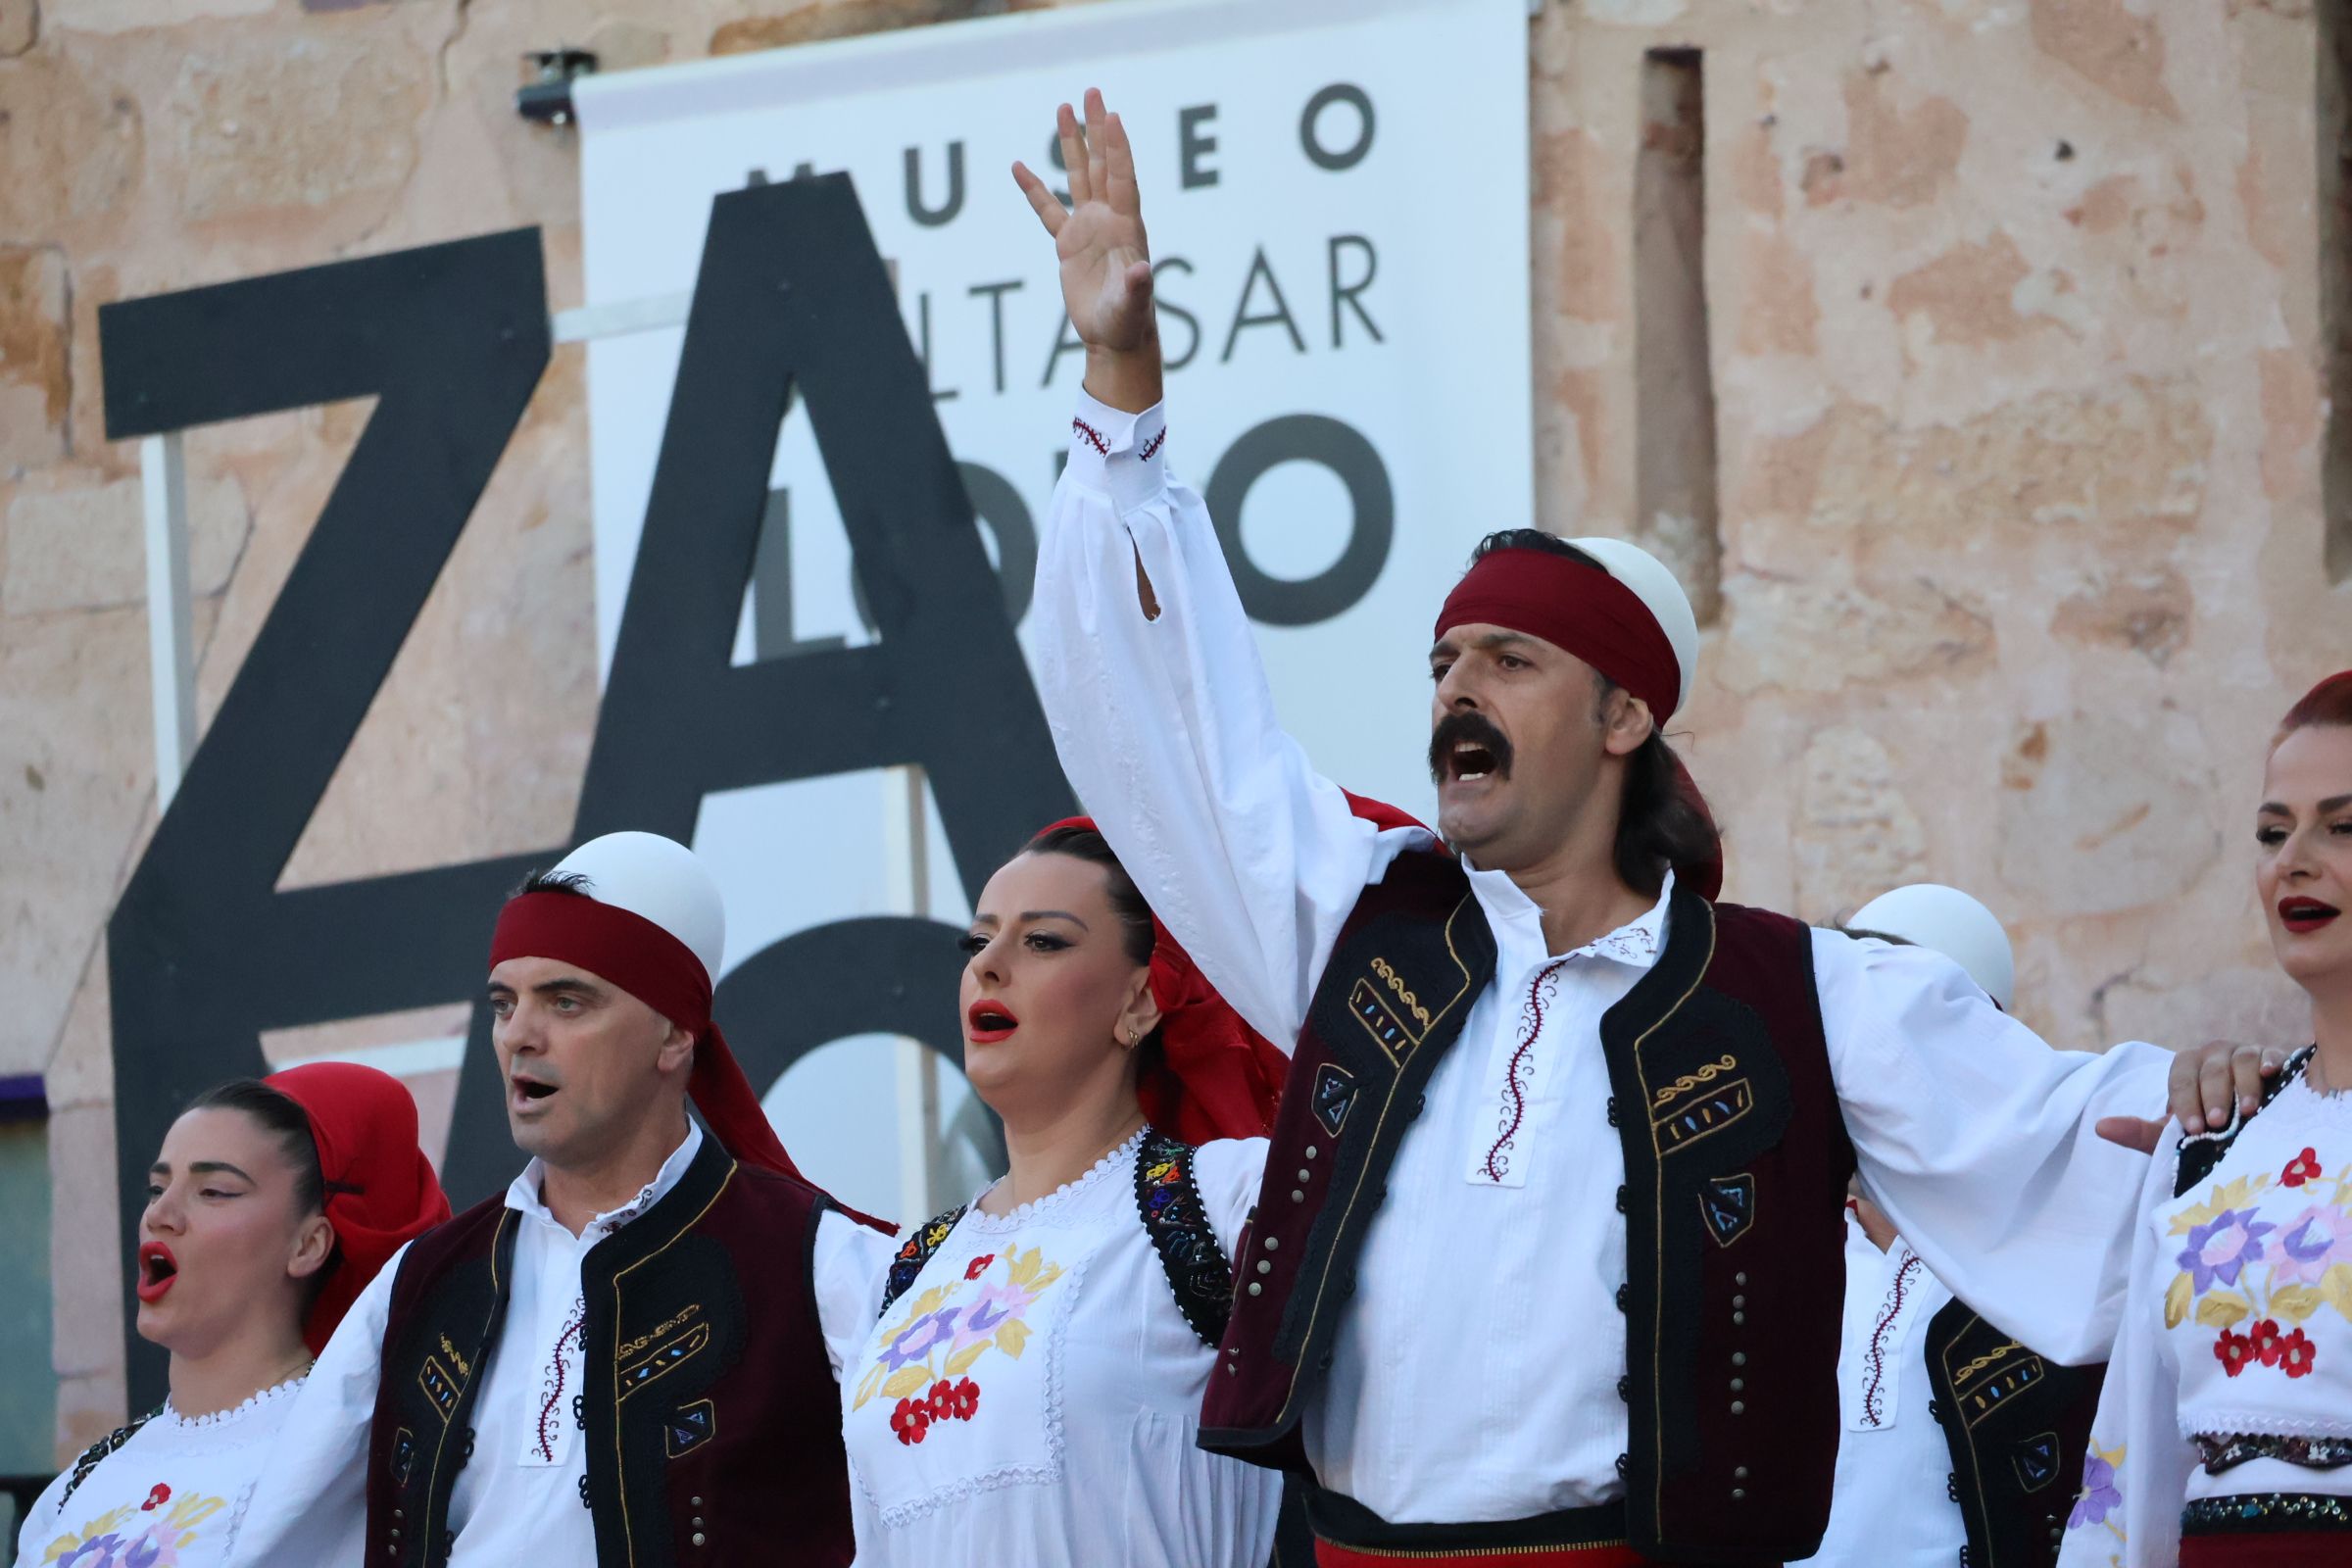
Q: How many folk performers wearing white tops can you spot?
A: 6